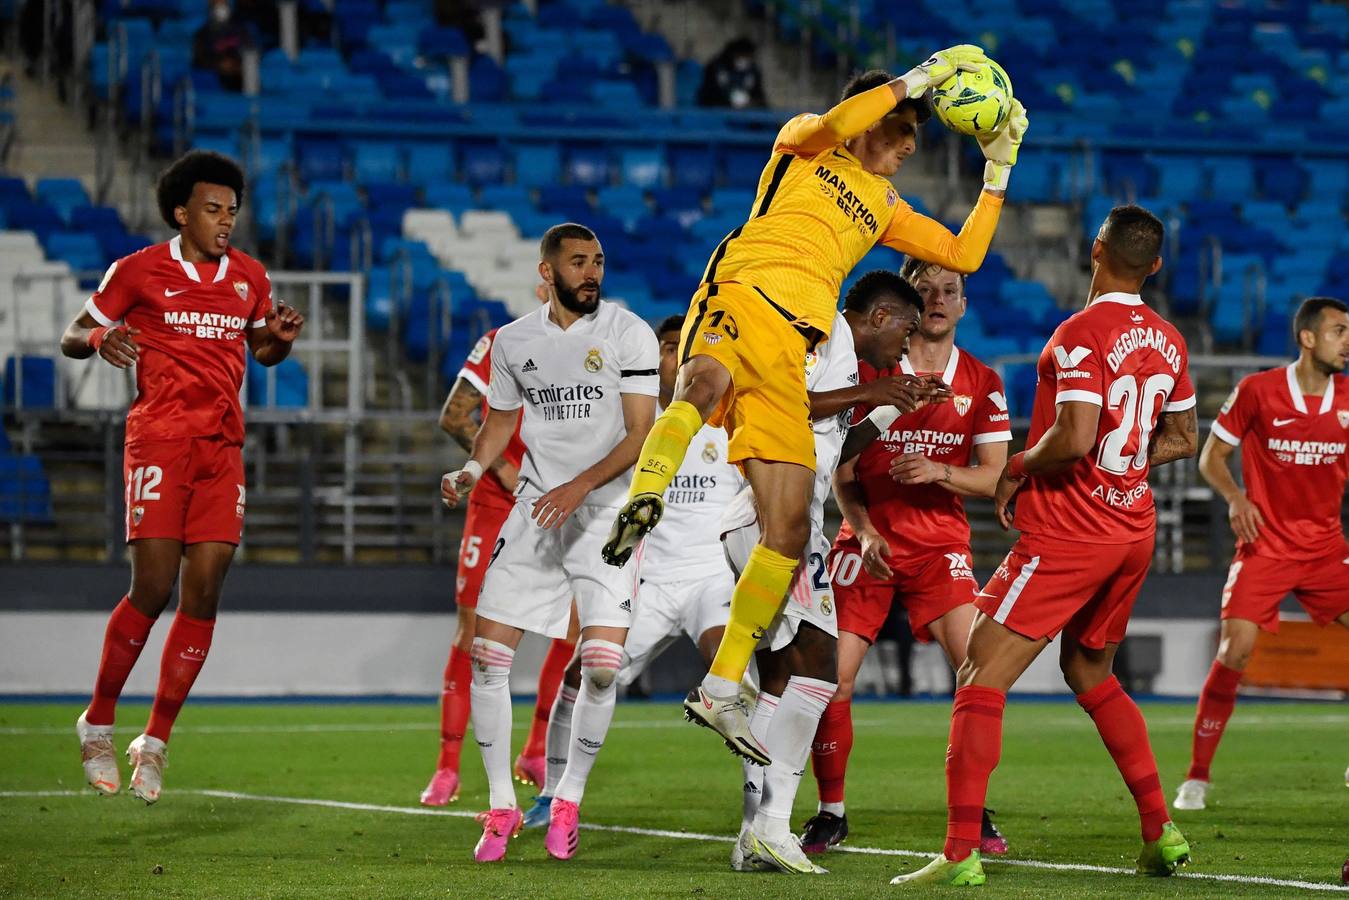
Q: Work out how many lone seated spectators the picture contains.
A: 2